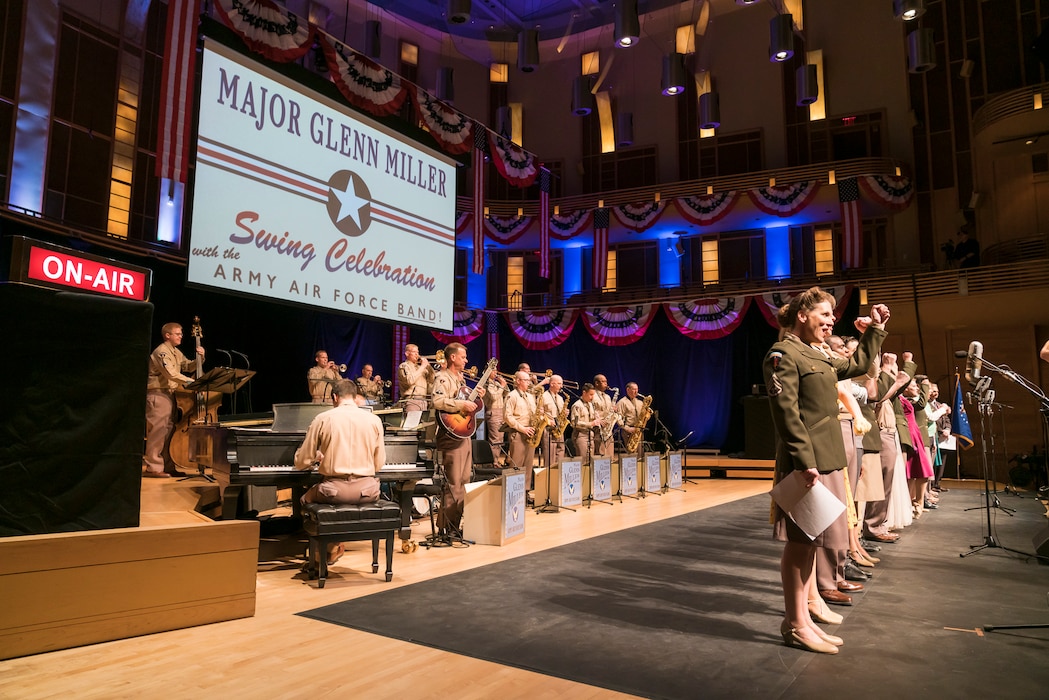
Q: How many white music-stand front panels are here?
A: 6